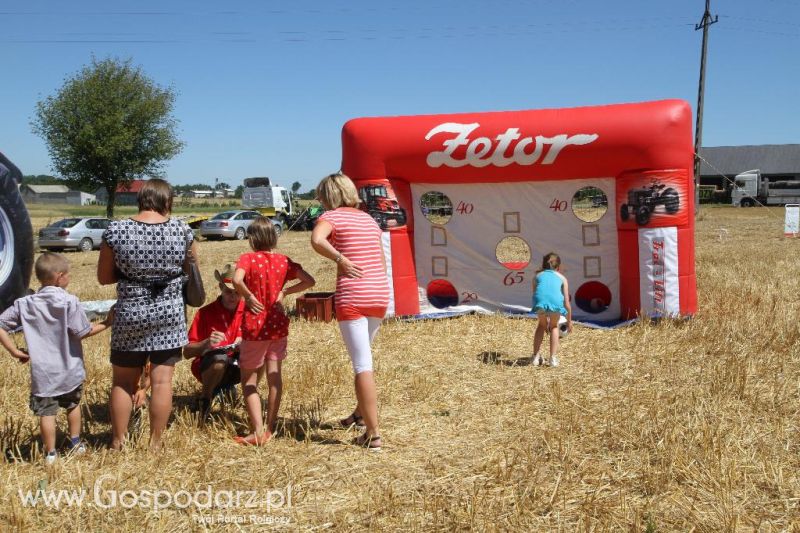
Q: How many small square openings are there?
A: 5